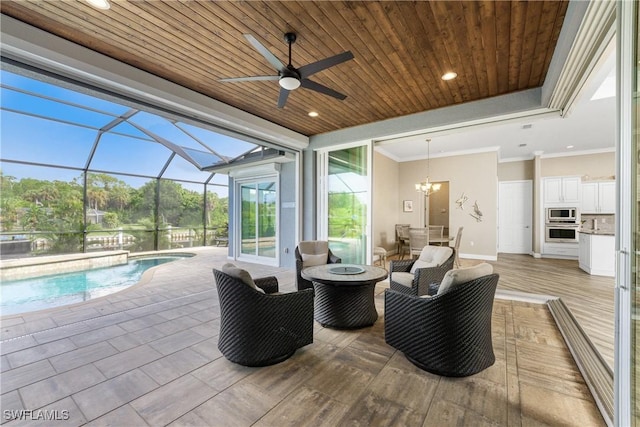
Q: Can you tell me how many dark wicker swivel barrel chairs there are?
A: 4